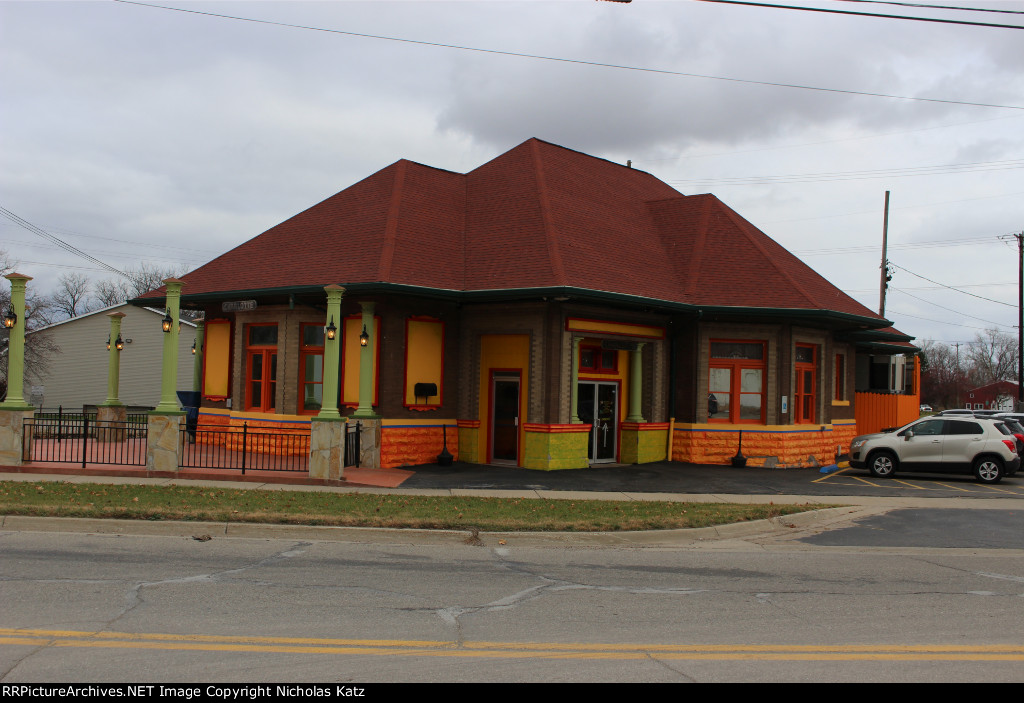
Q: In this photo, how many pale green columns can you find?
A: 8